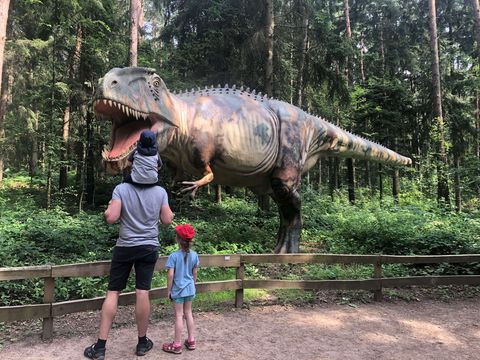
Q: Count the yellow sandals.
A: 0